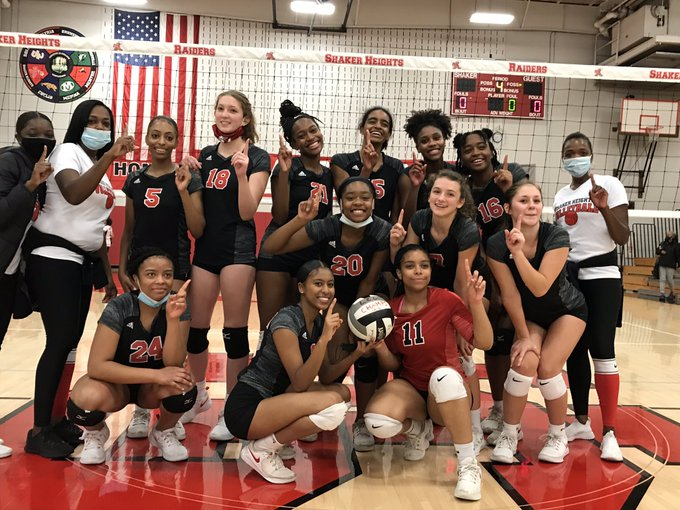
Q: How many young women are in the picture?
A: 15